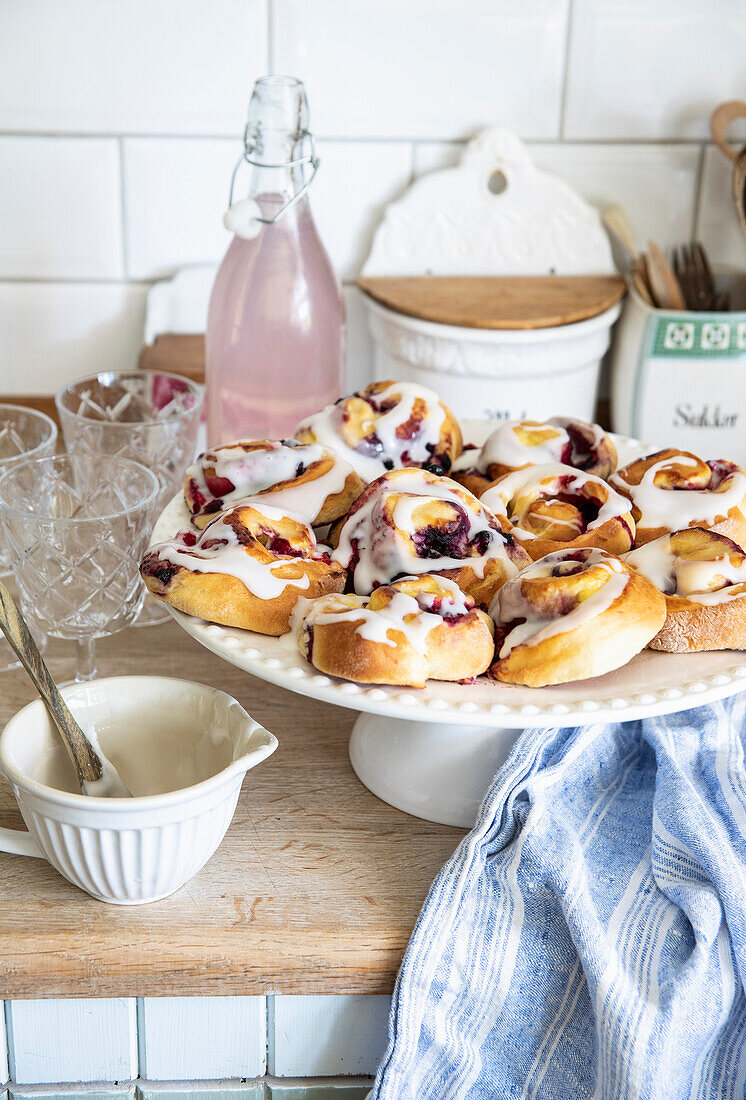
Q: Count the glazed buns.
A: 10